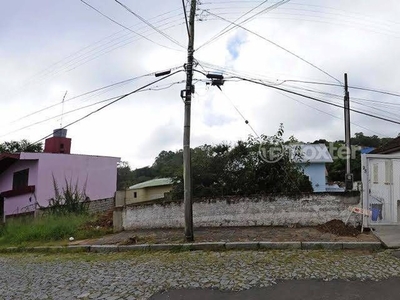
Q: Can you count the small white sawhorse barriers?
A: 1